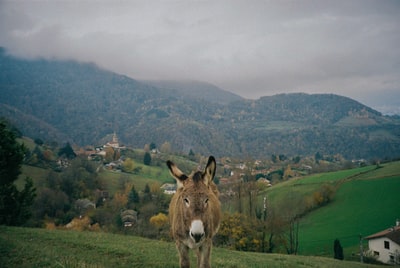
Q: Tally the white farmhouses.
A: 1